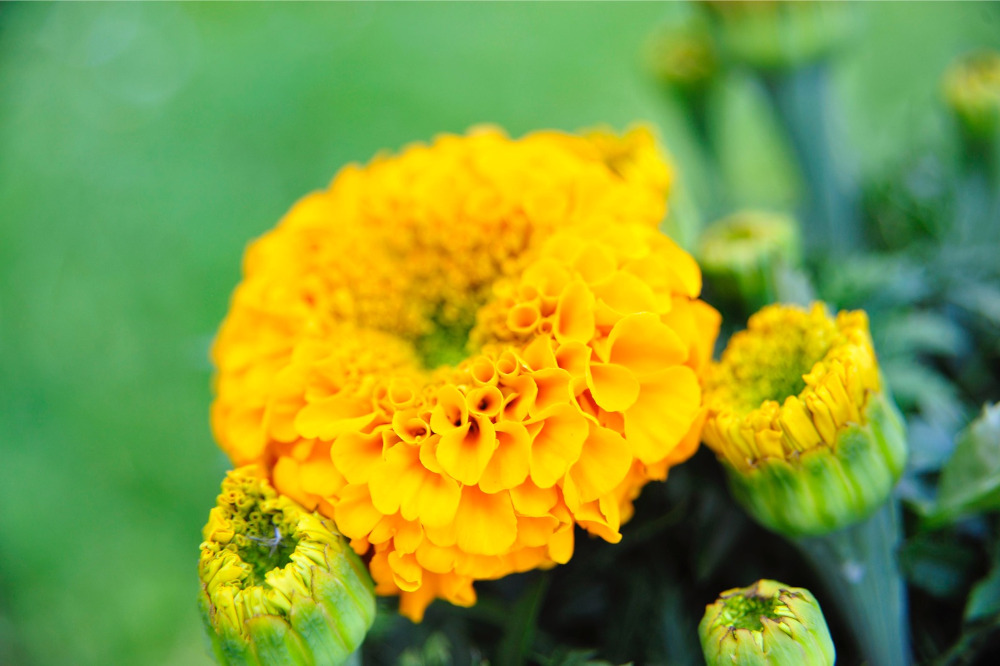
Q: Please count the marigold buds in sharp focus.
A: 3